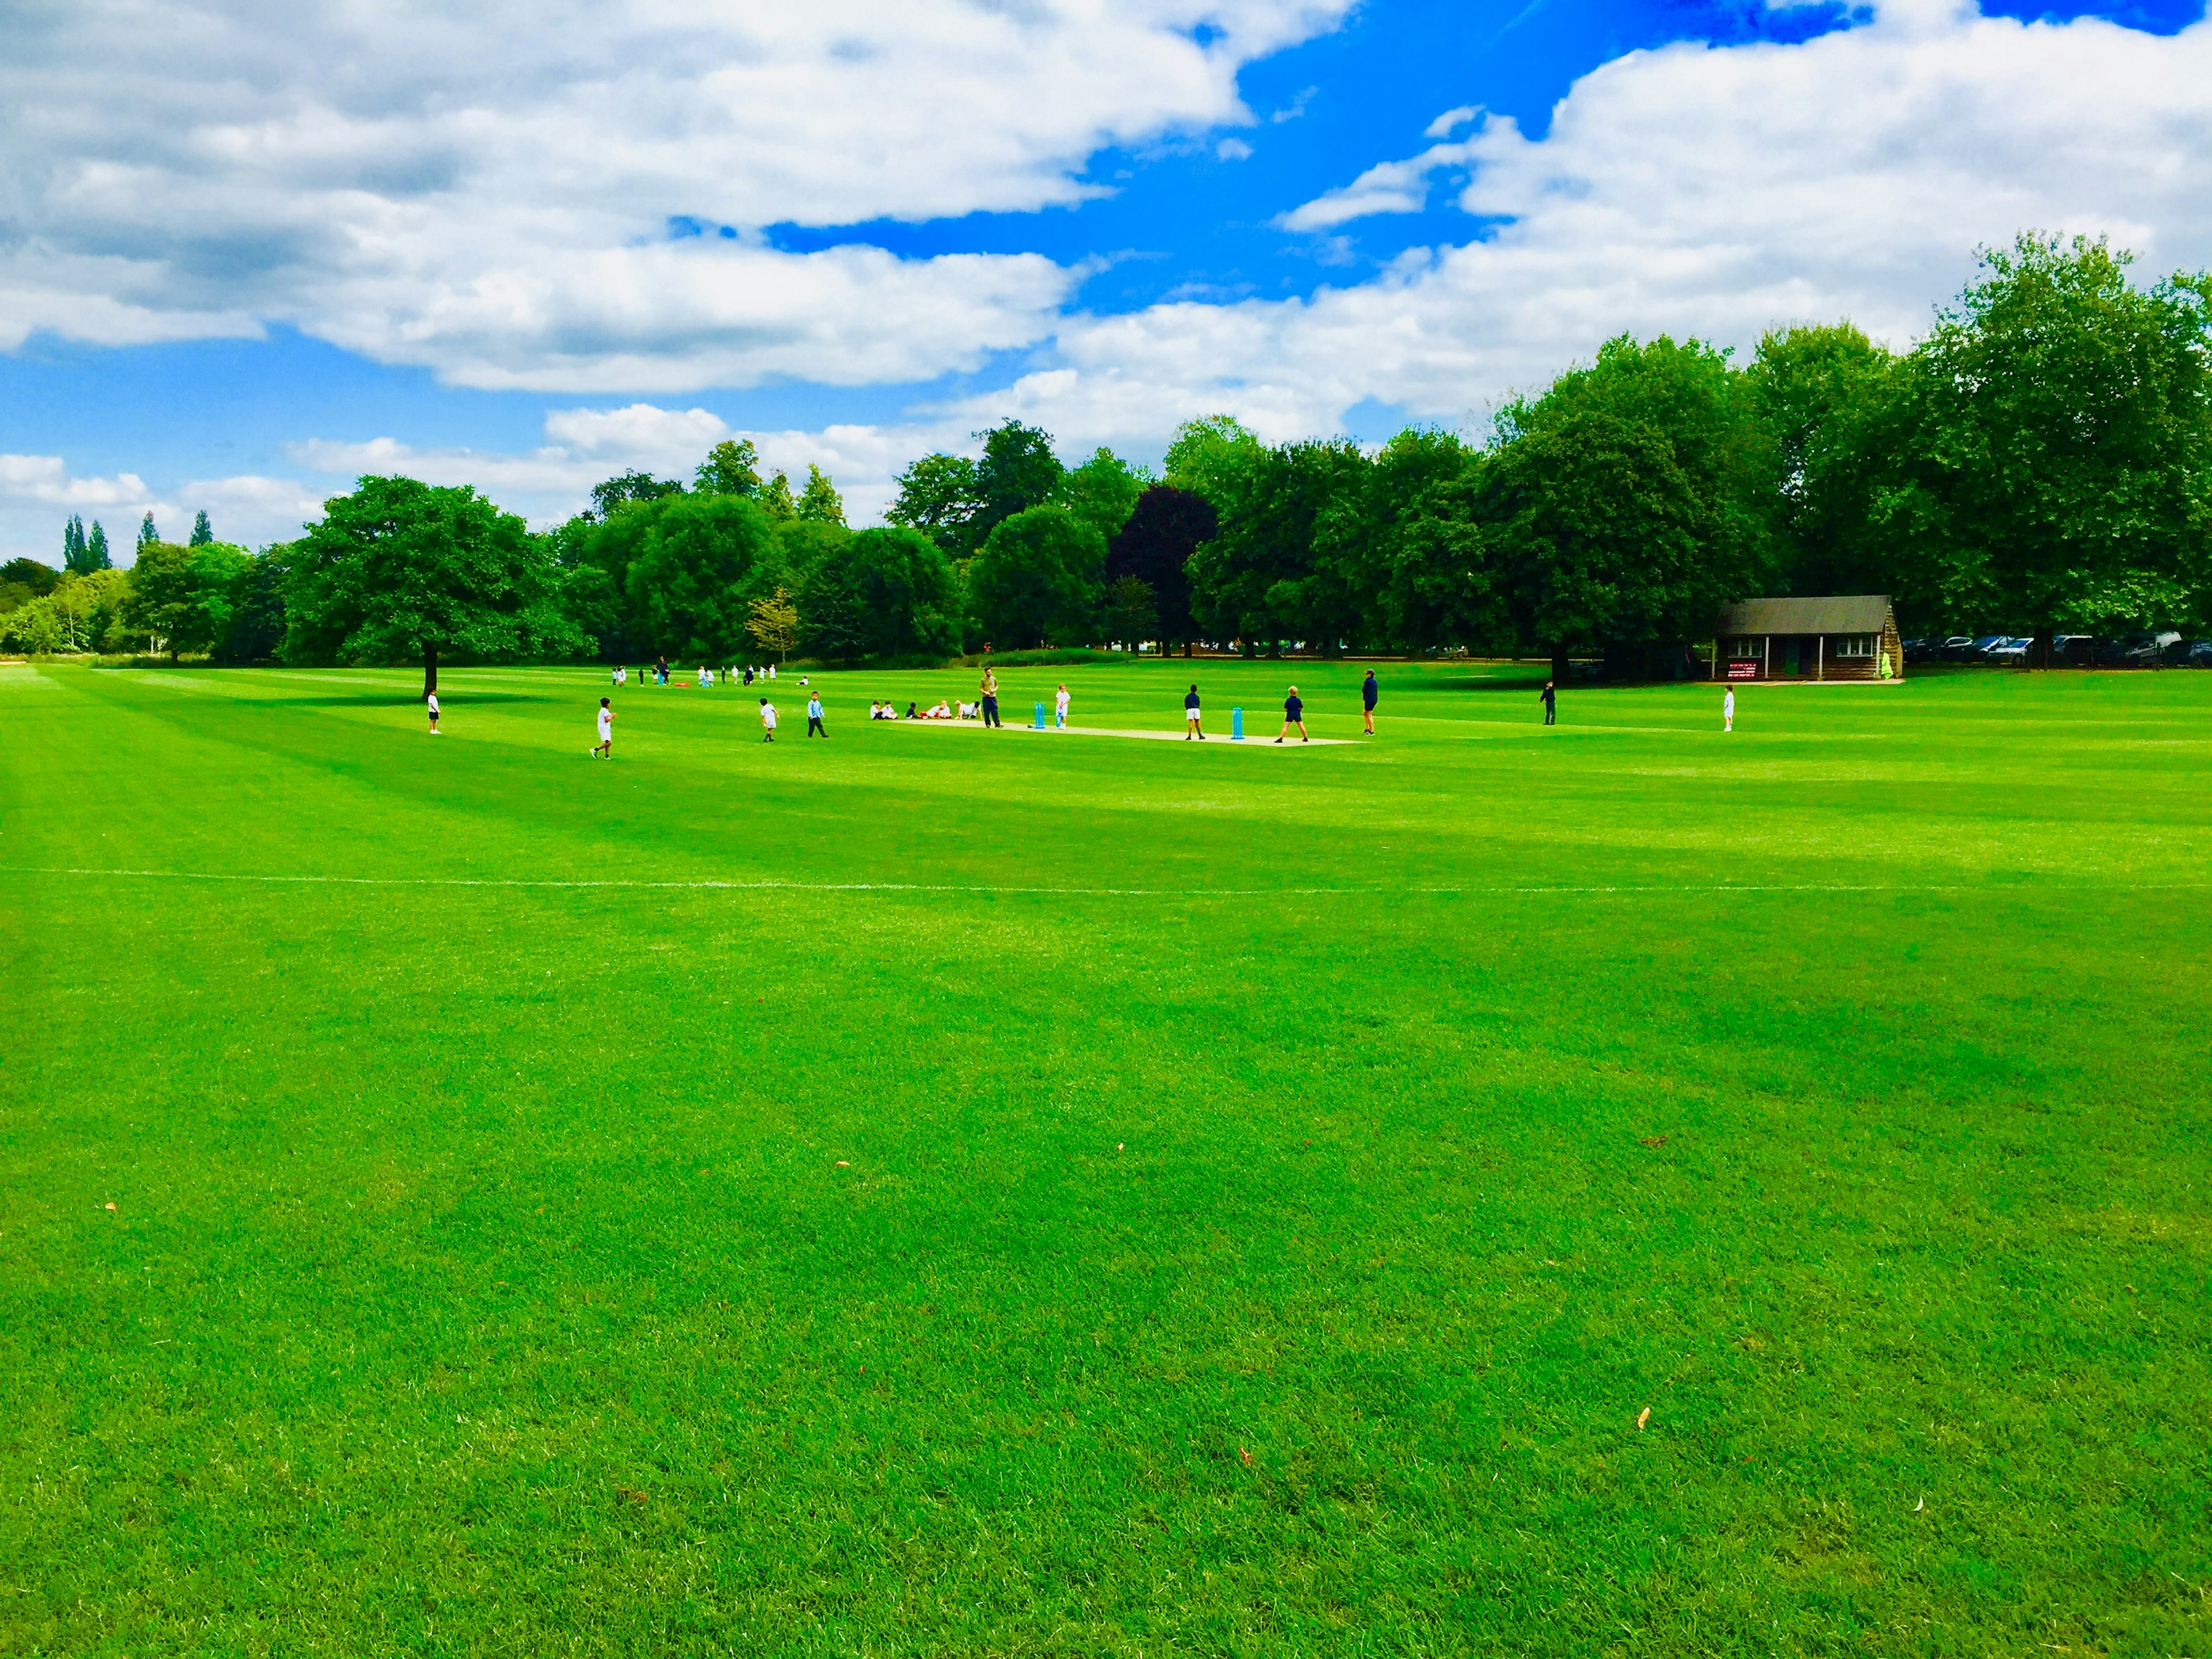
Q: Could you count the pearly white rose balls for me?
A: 0